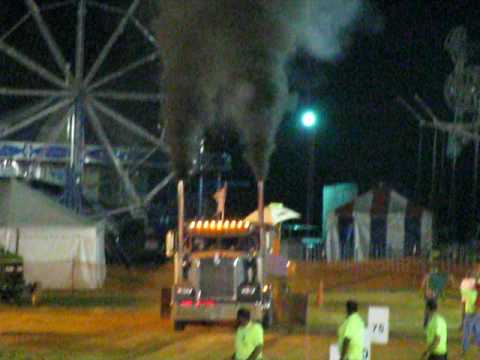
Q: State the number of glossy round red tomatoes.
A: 0